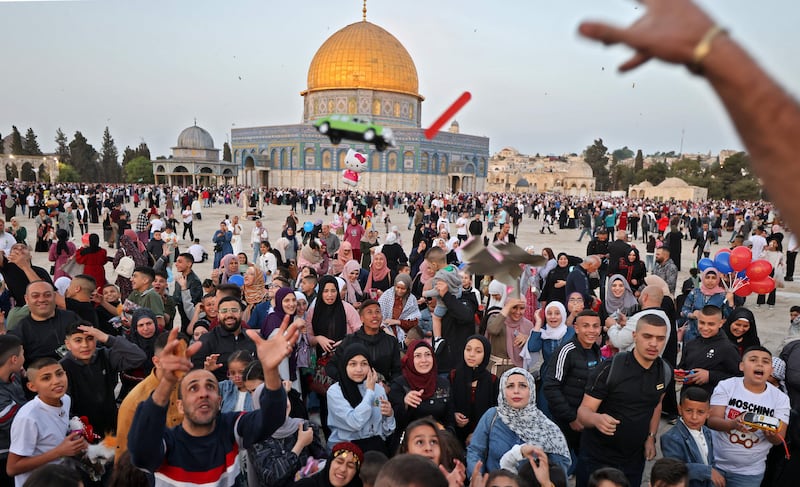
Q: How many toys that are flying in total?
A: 4